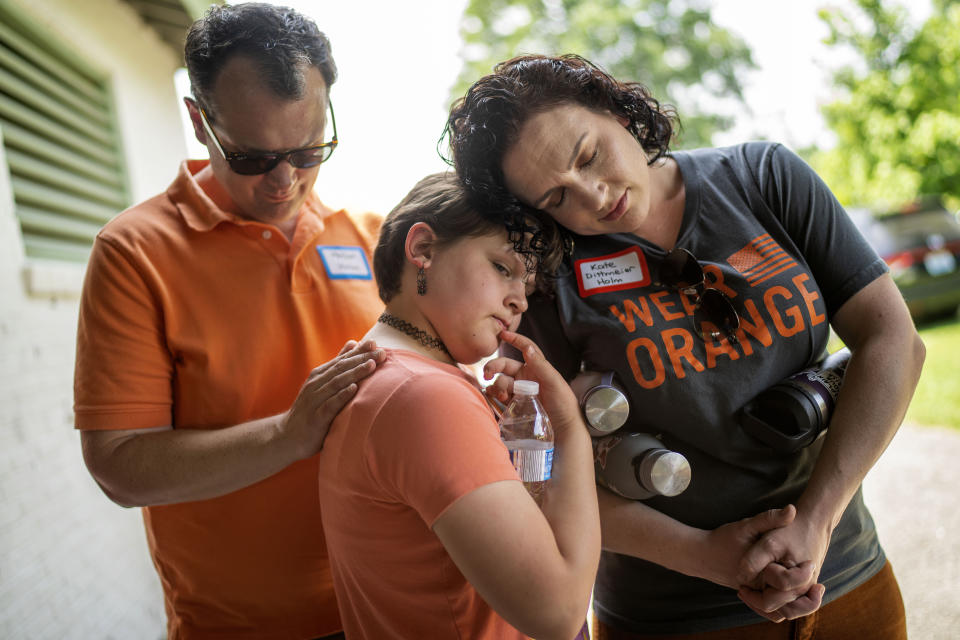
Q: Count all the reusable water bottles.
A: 3